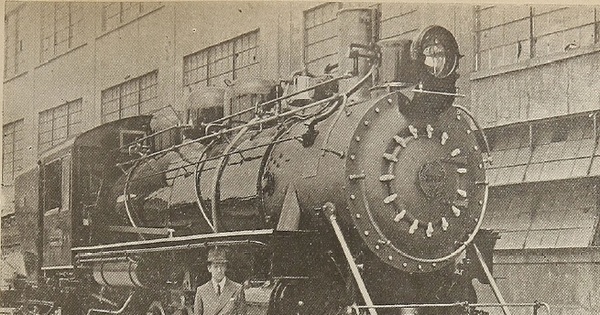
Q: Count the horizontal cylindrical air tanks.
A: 1